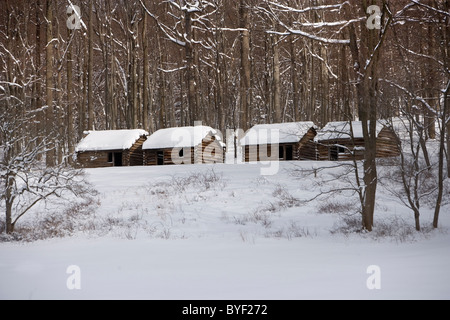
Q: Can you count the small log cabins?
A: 4